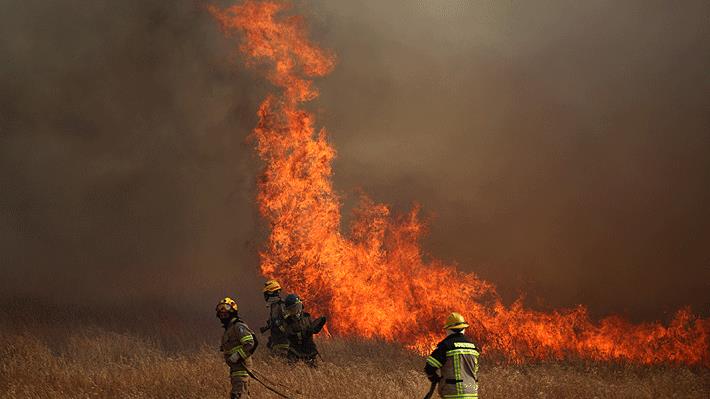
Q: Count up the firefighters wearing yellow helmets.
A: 3